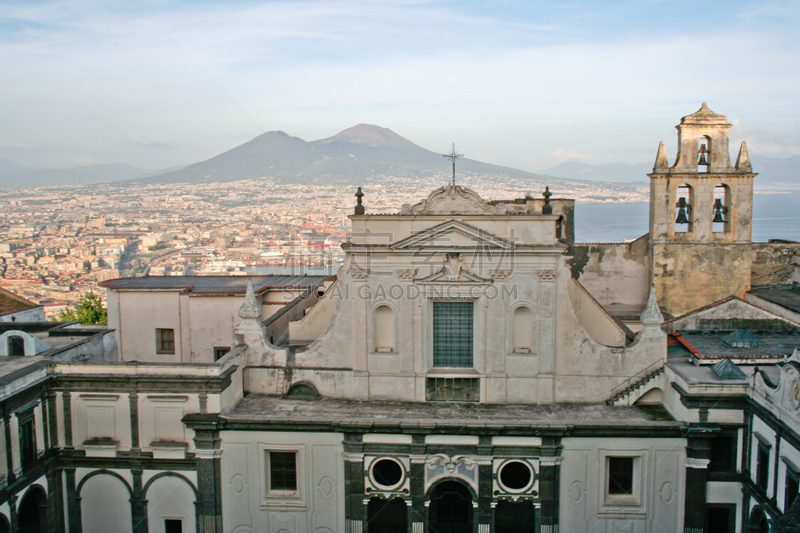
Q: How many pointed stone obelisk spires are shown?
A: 4